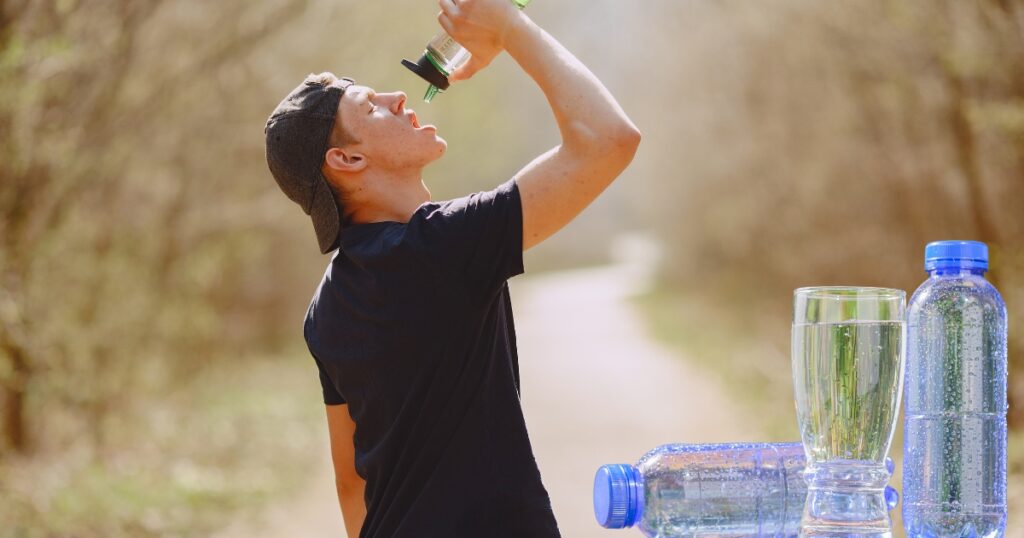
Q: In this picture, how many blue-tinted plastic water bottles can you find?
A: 2